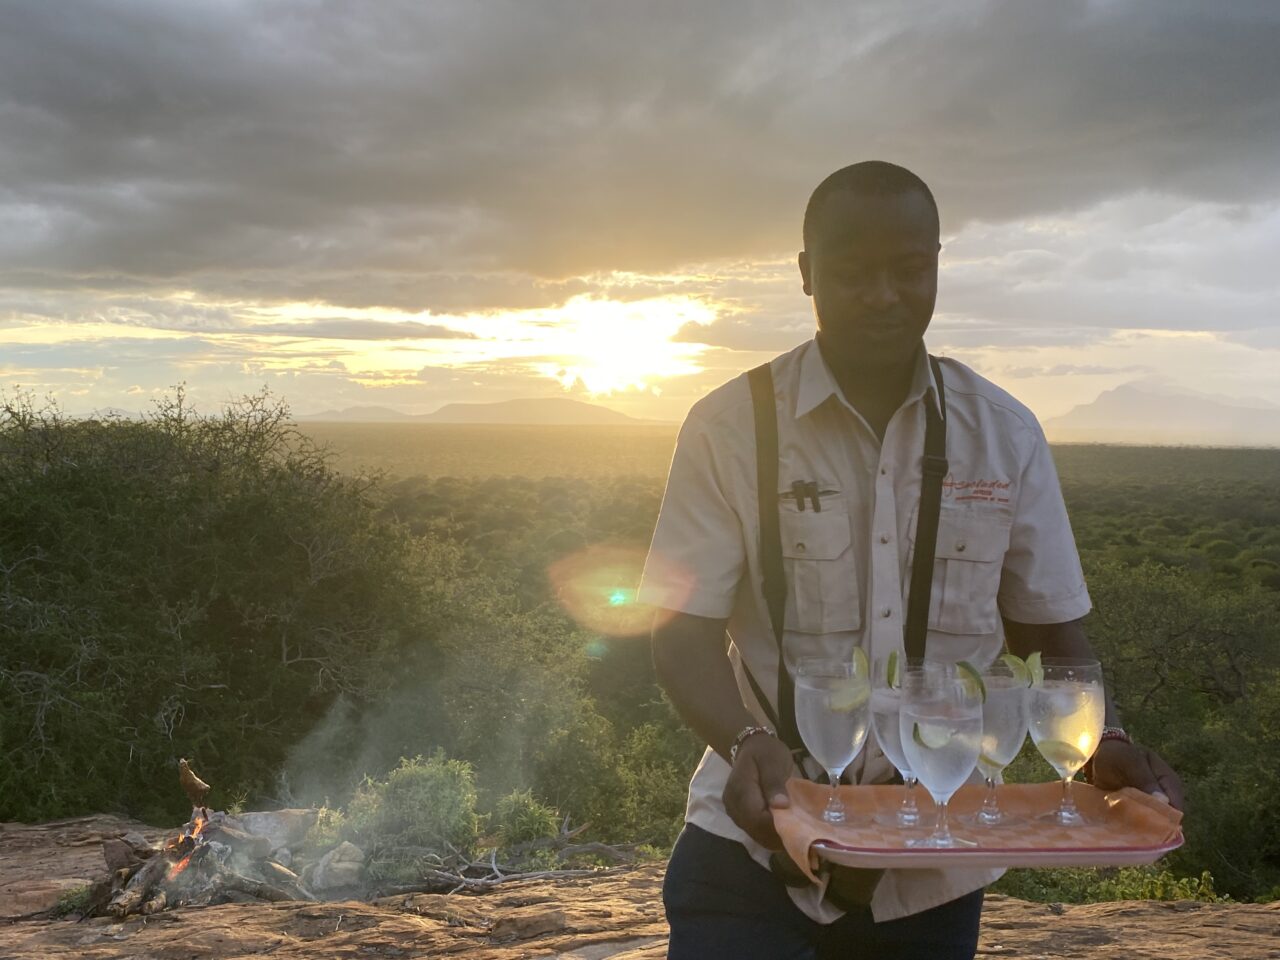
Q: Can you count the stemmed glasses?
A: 5